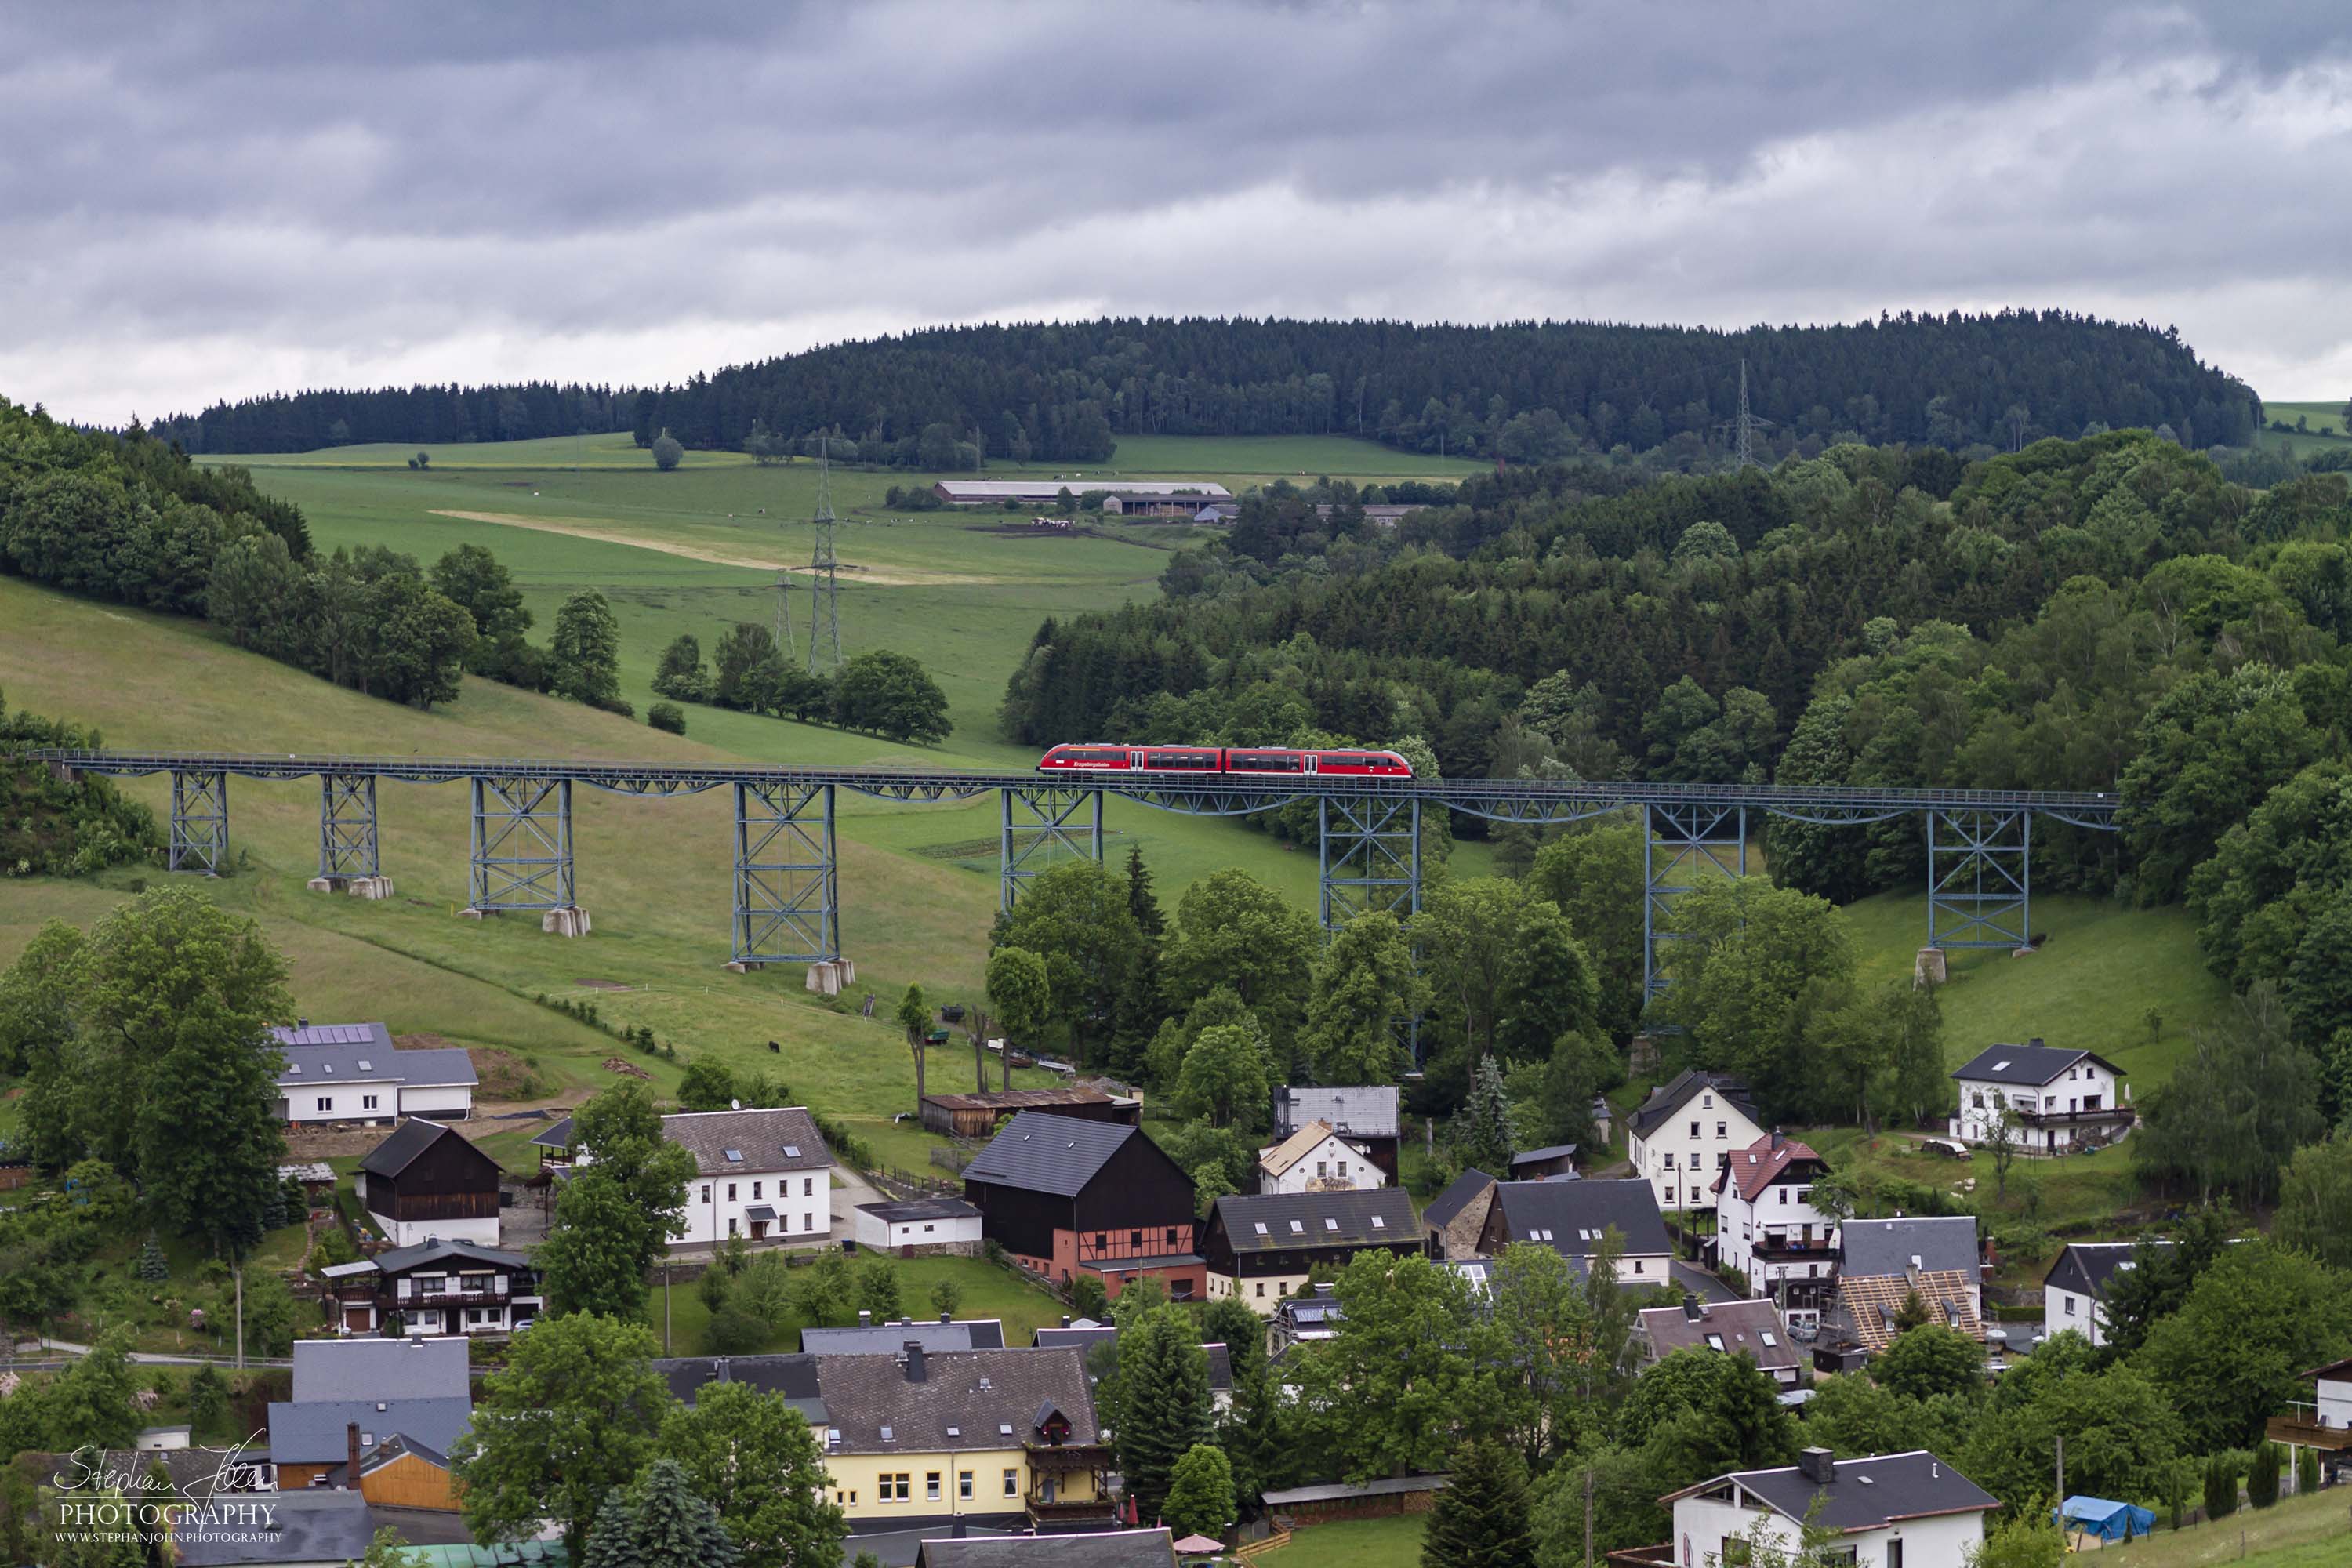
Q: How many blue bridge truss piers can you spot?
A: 8